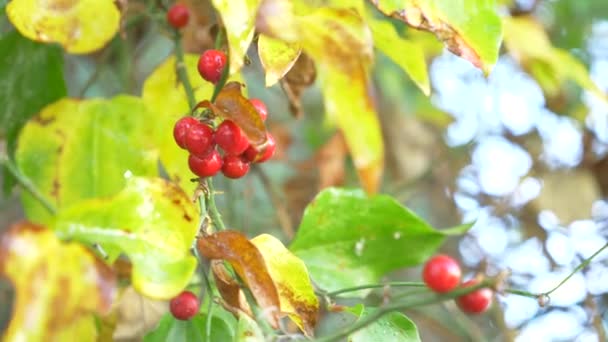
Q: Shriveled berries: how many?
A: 0